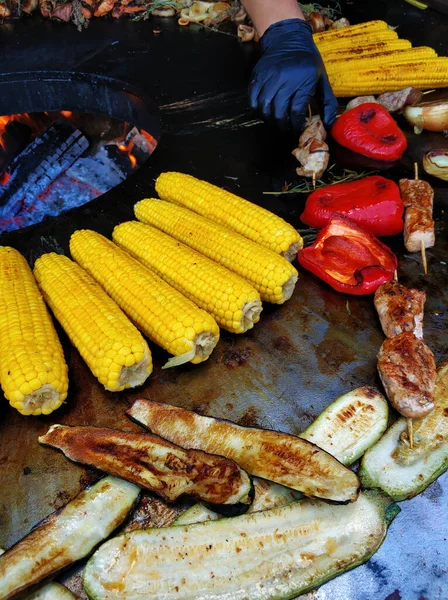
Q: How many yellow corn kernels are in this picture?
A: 11